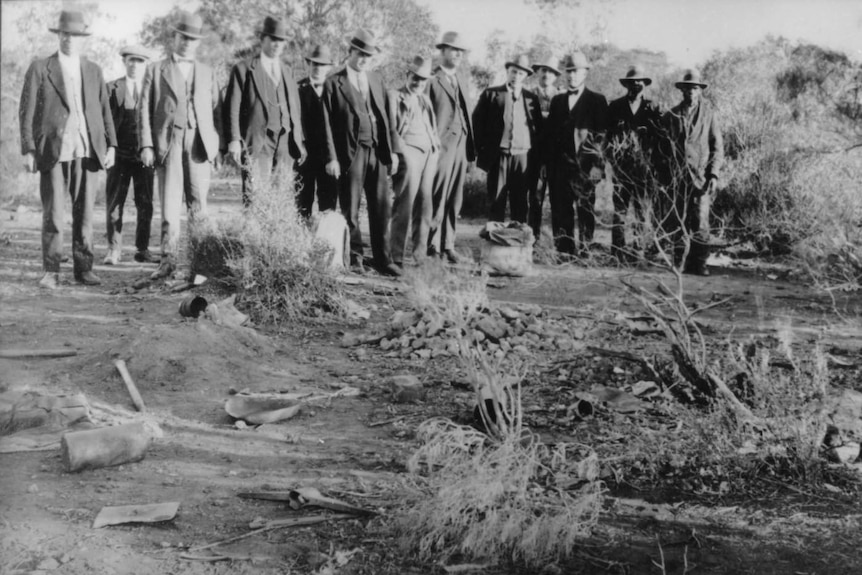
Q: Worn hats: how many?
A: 13